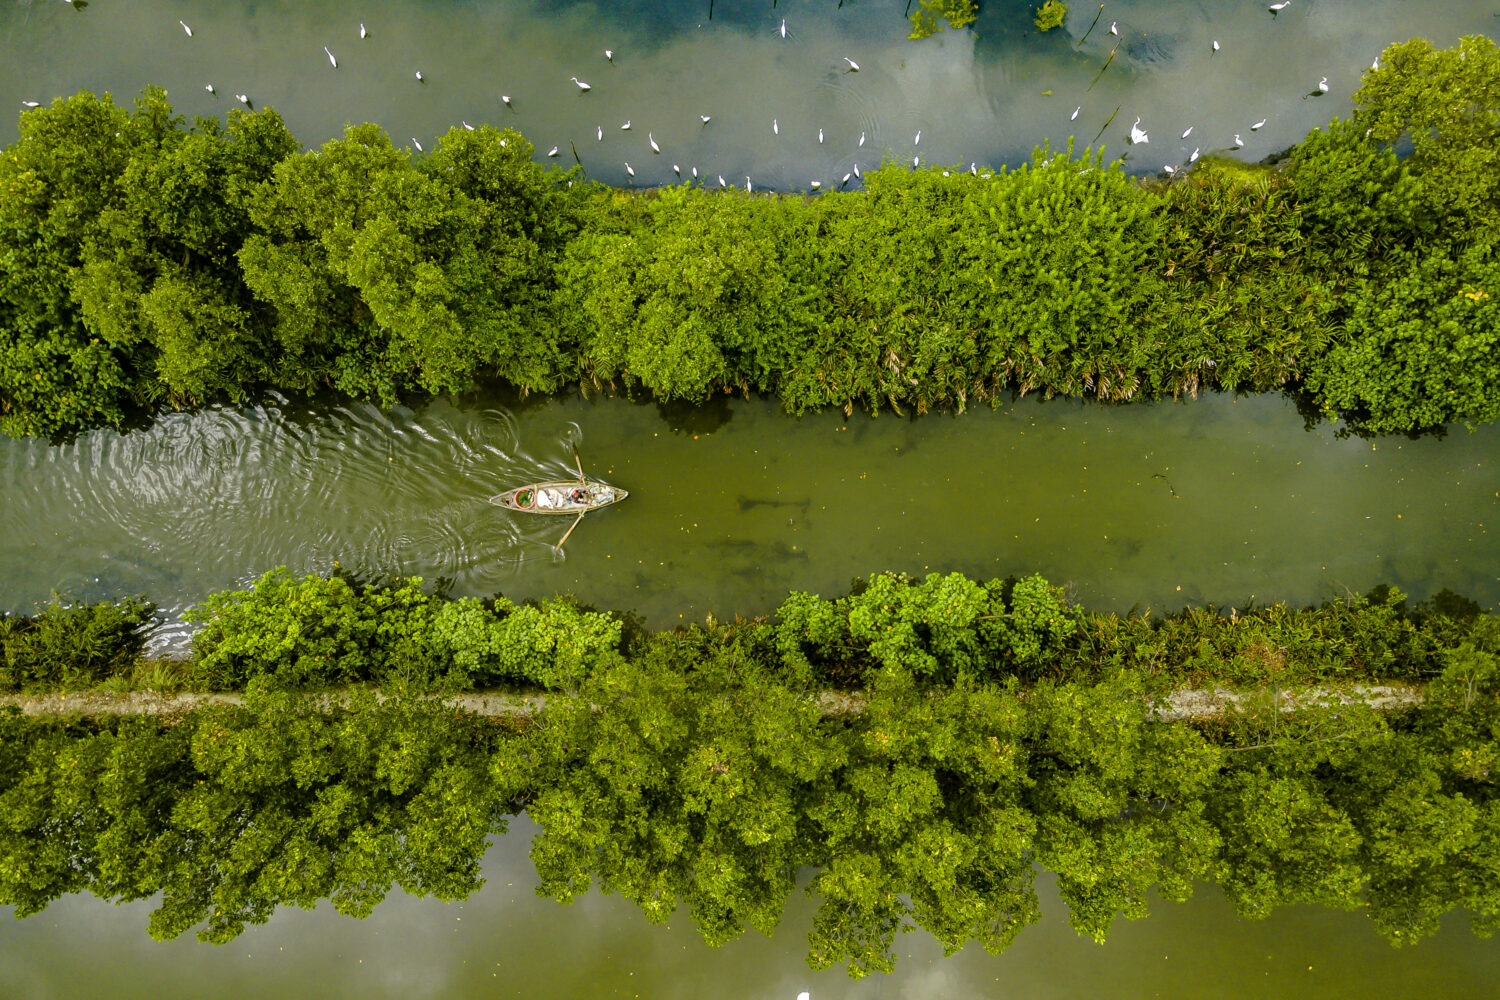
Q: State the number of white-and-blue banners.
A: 0